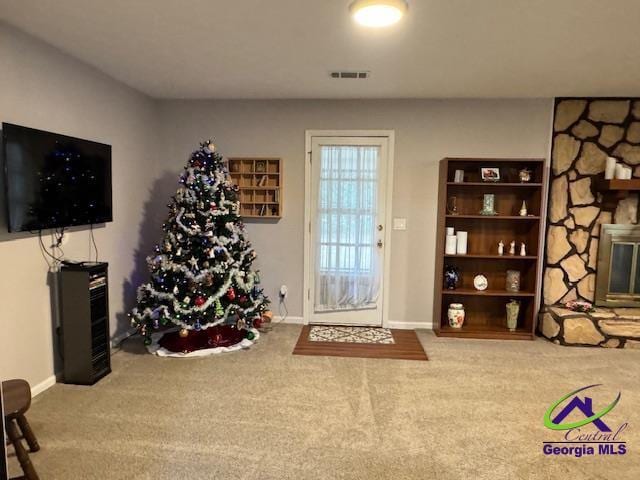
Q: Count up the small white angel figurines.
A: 3